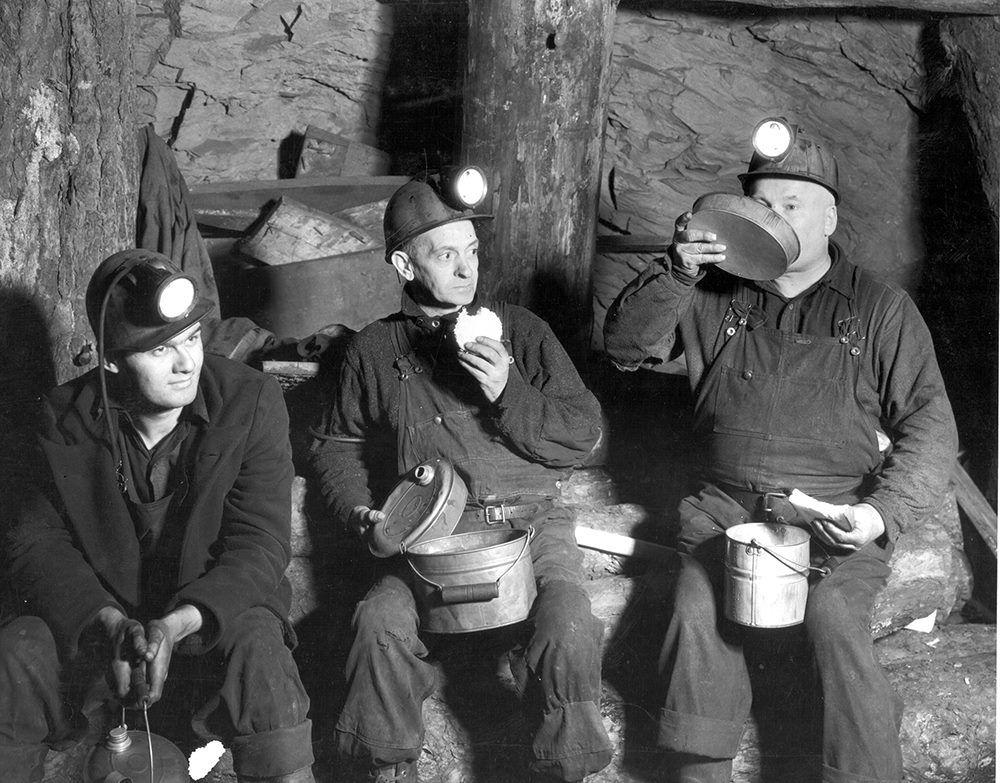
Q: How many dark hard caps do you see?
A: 3